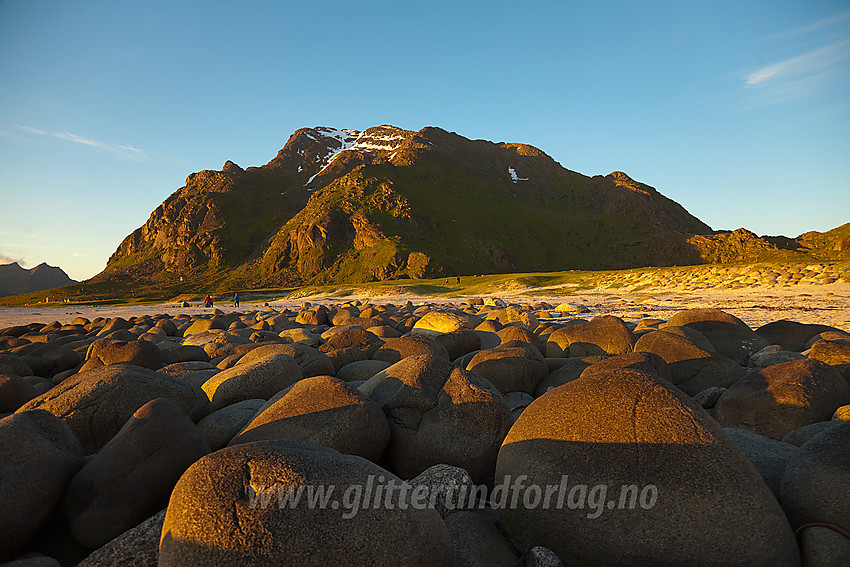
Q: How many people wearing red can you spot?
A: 2